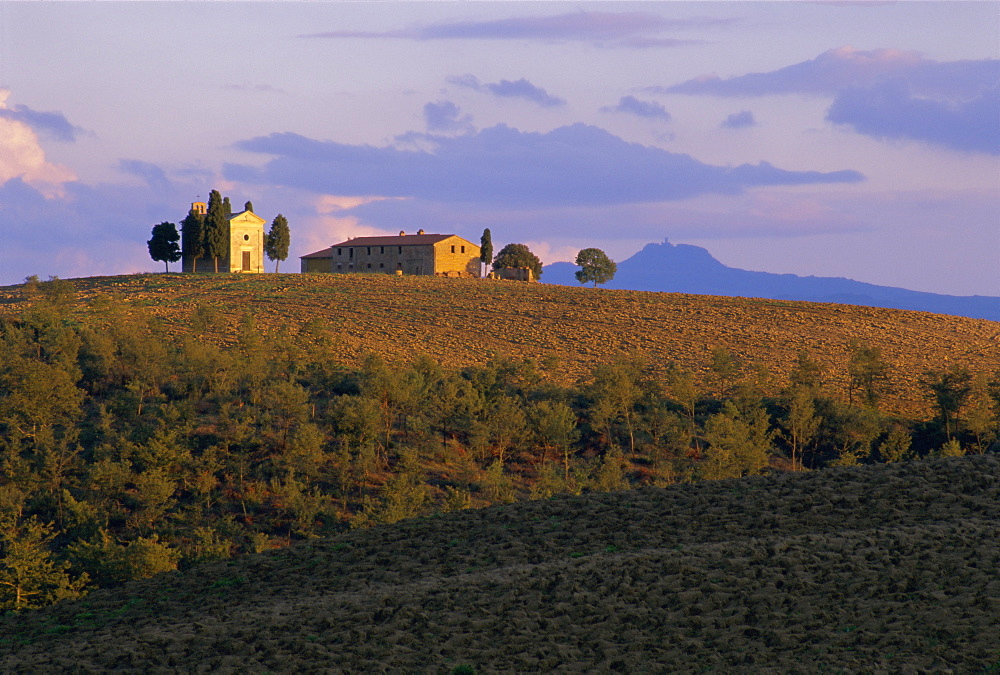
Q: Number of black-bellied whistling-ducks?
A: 0